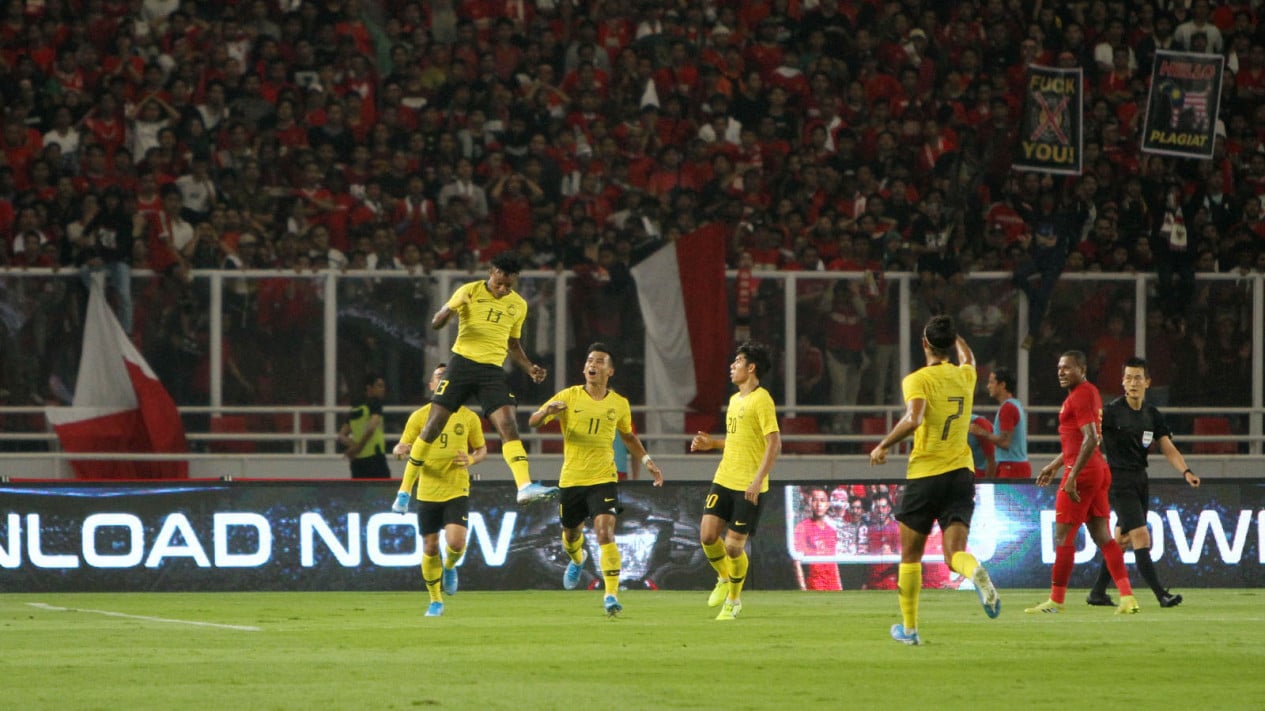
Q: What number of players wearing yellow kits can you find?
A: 5